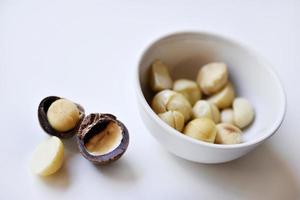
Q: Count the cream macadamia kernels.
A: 13